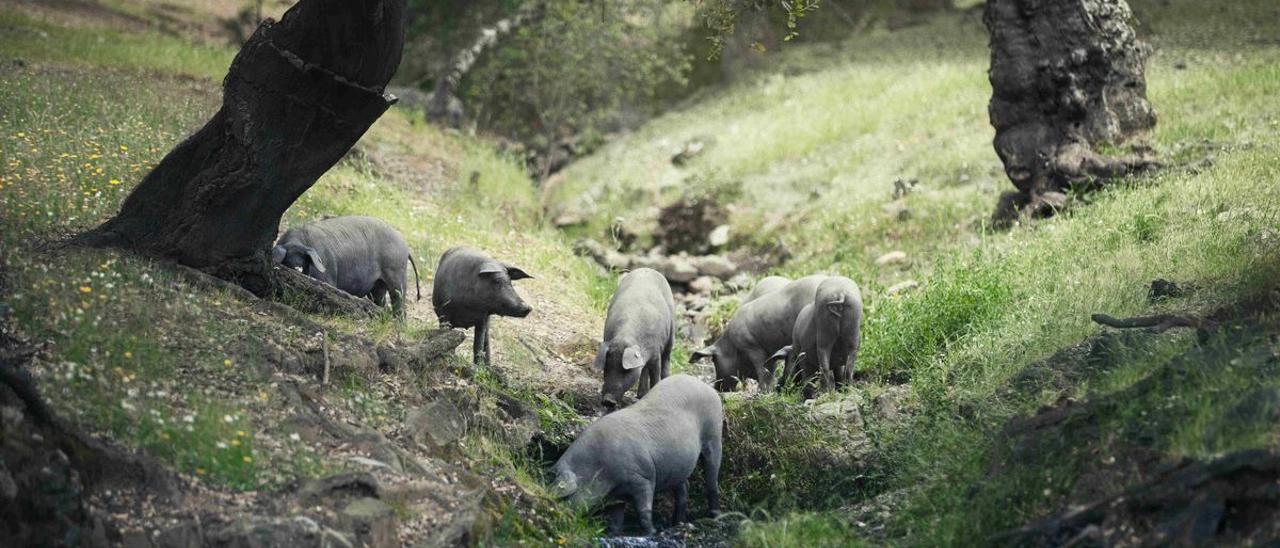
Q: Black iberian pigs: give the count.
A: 7